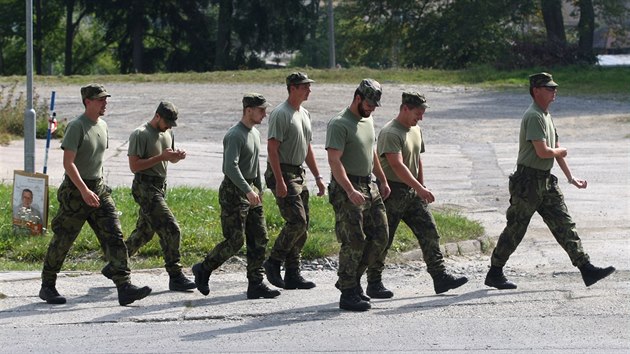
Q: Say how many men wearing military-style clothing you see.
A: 7